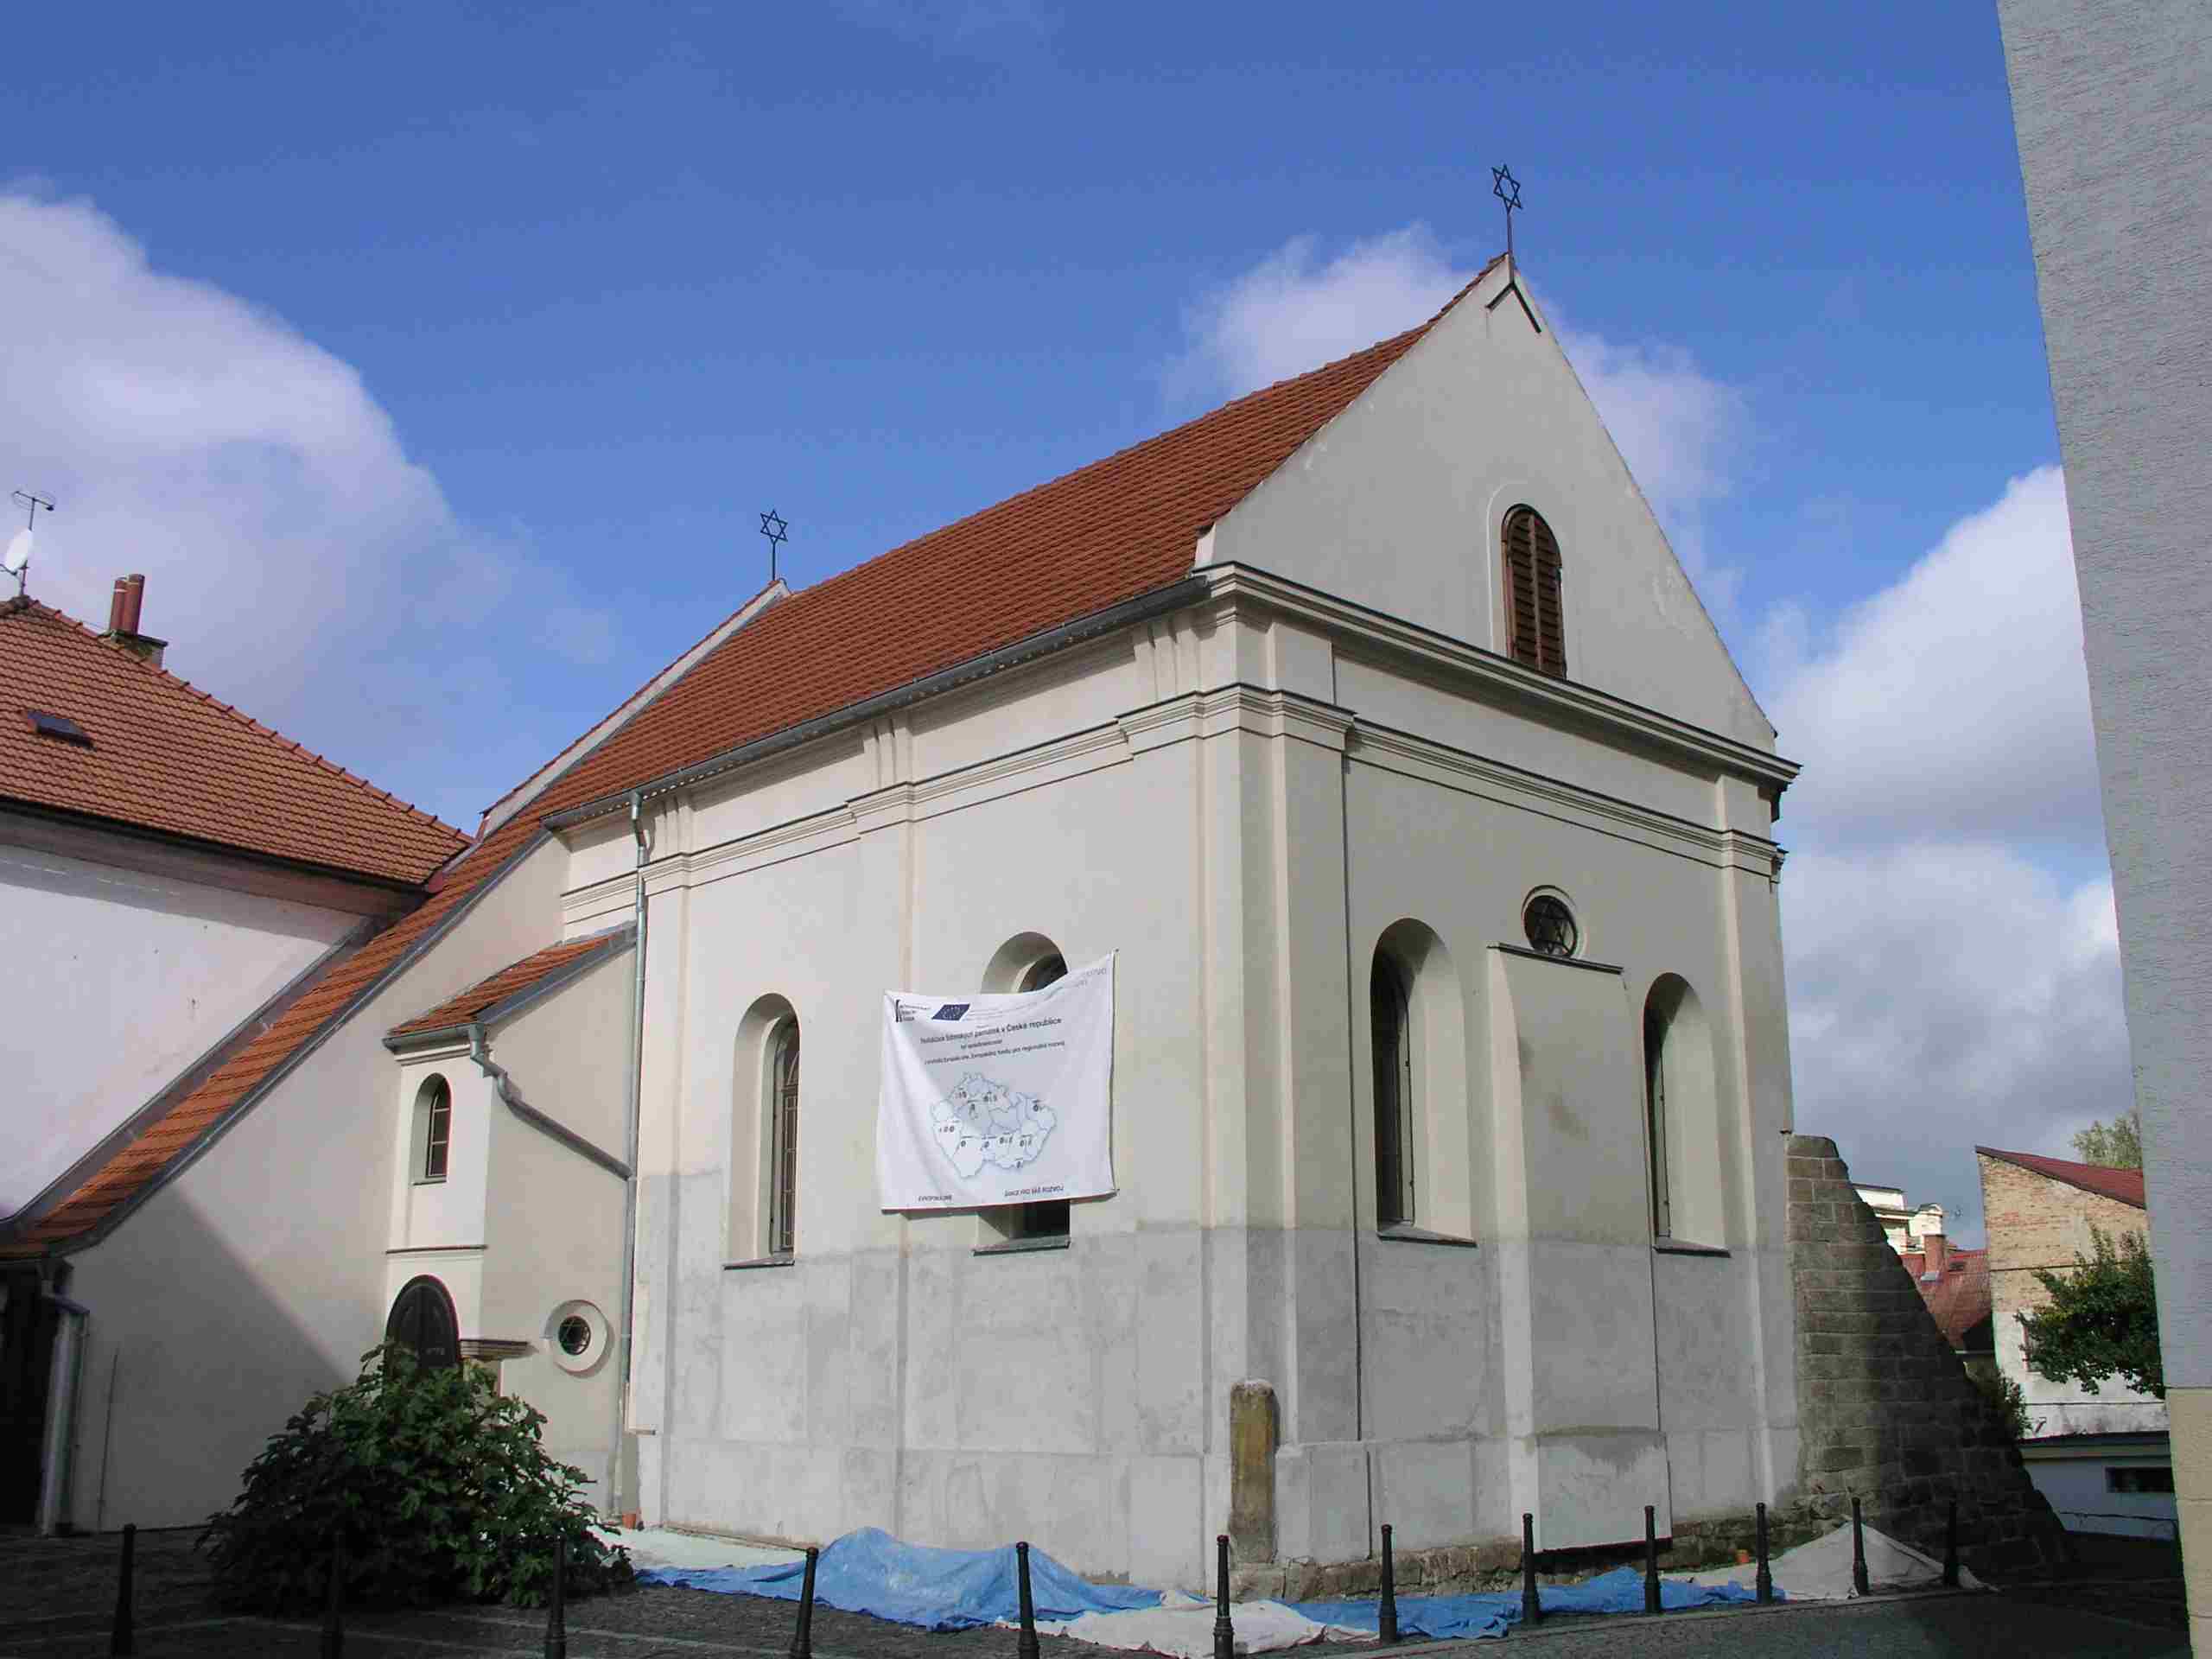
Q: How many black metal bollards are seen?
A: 12